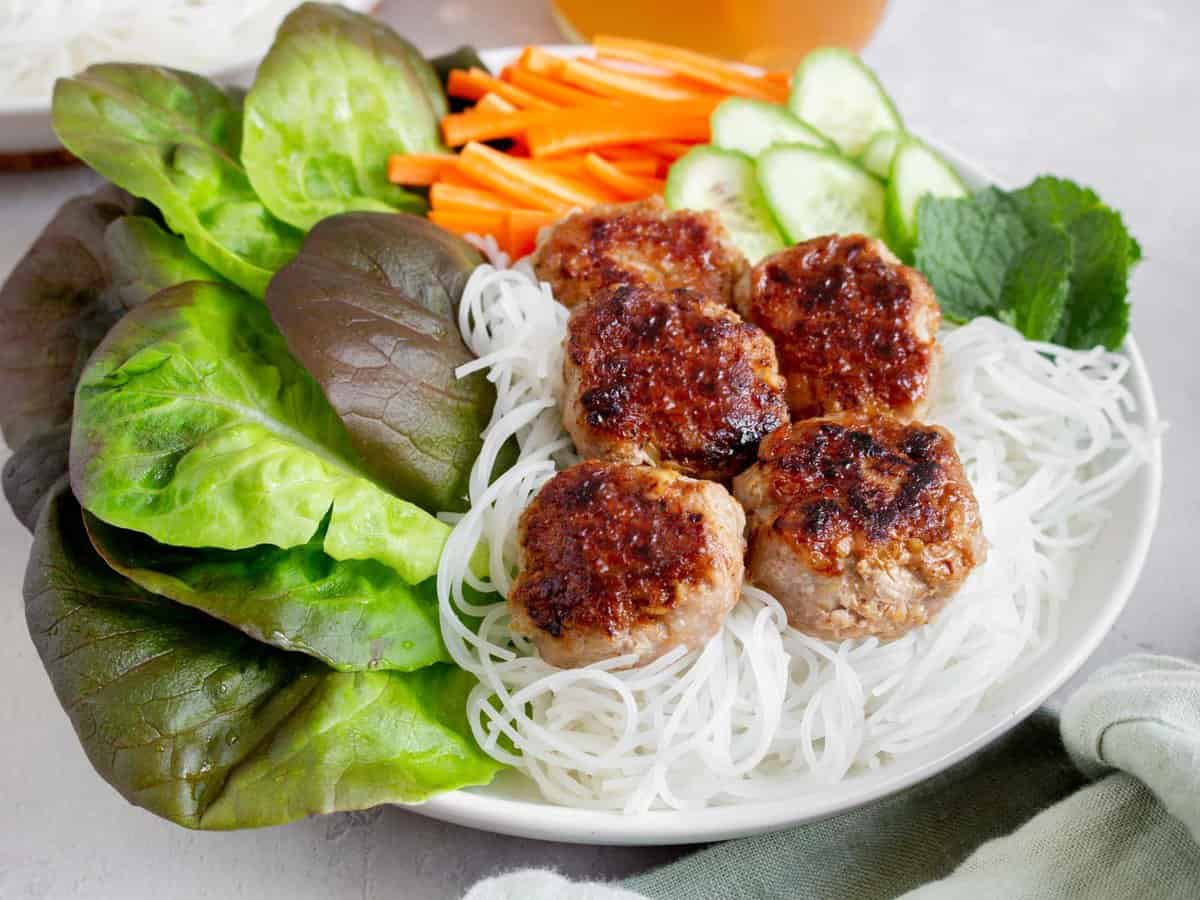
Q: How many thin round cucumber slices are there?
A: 6